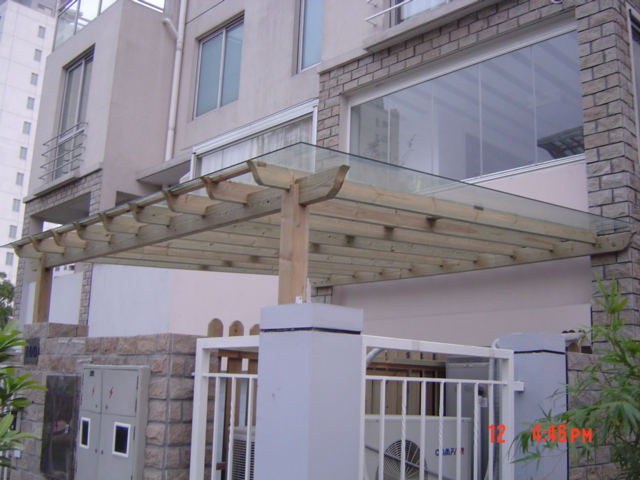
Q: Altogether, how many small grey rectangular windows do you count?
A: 10